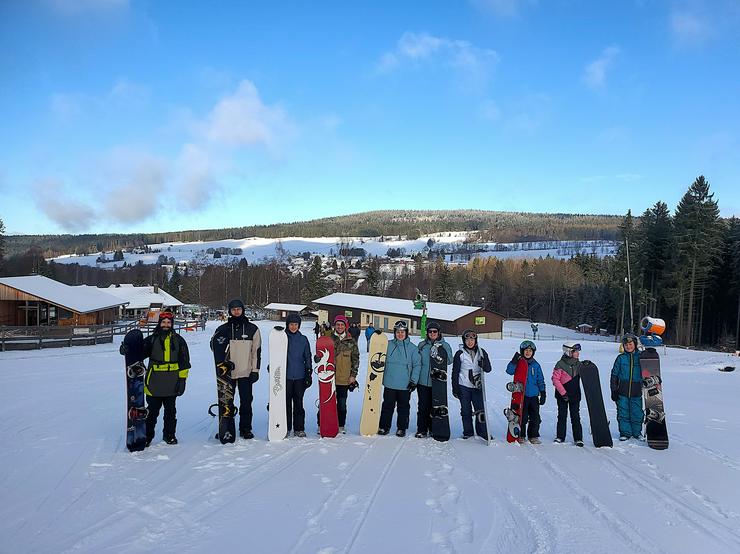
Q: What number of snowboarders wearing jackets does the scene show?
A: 10